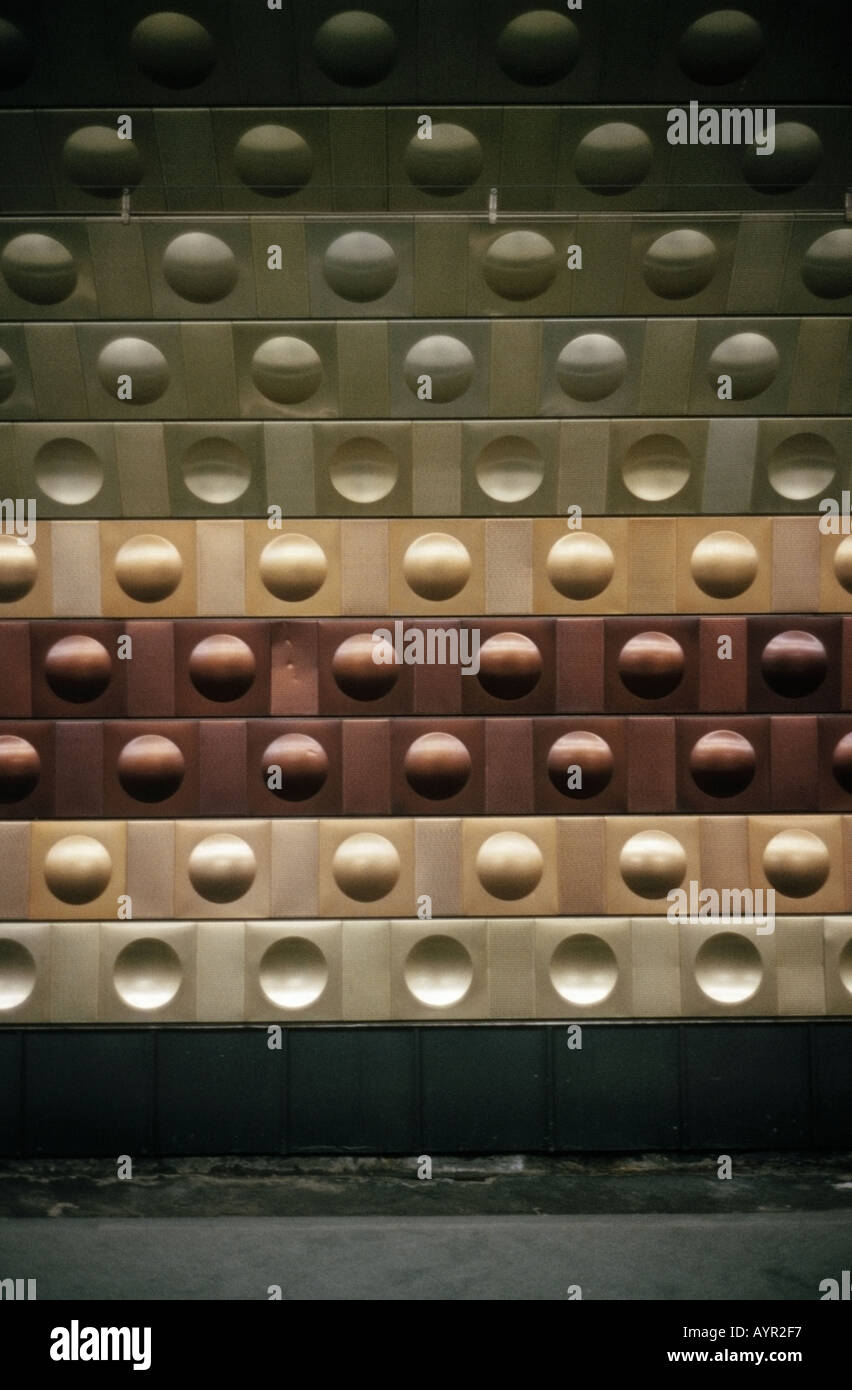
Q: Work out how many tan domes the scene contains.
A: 13